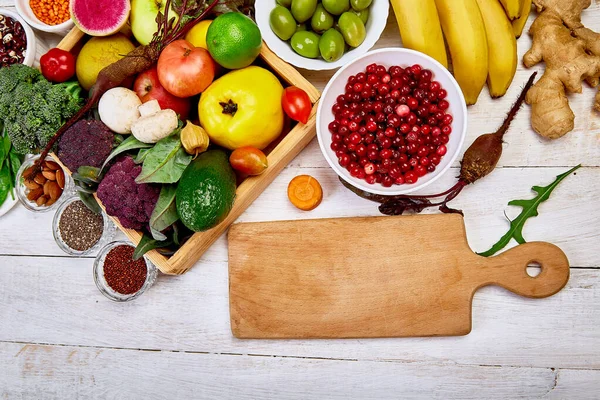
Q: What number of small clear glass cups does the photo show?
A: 3